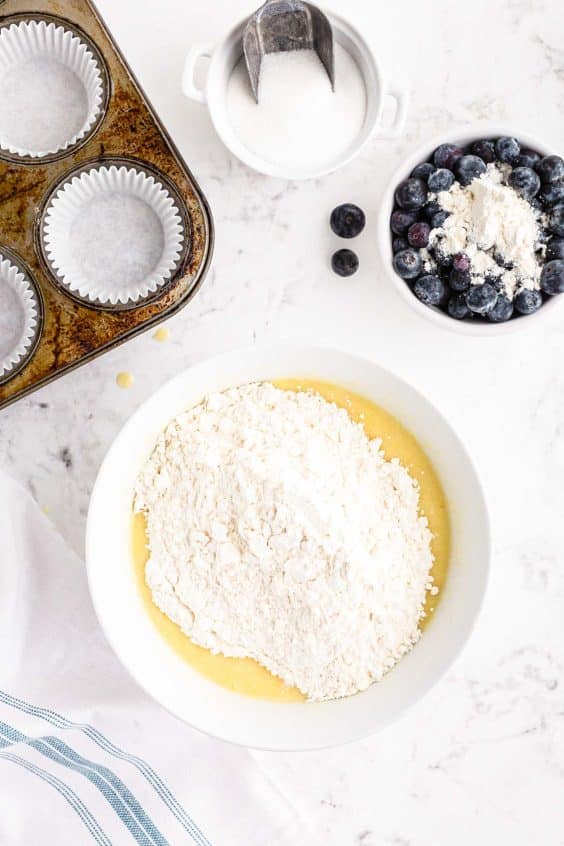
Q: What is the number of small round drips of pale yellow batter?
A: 2